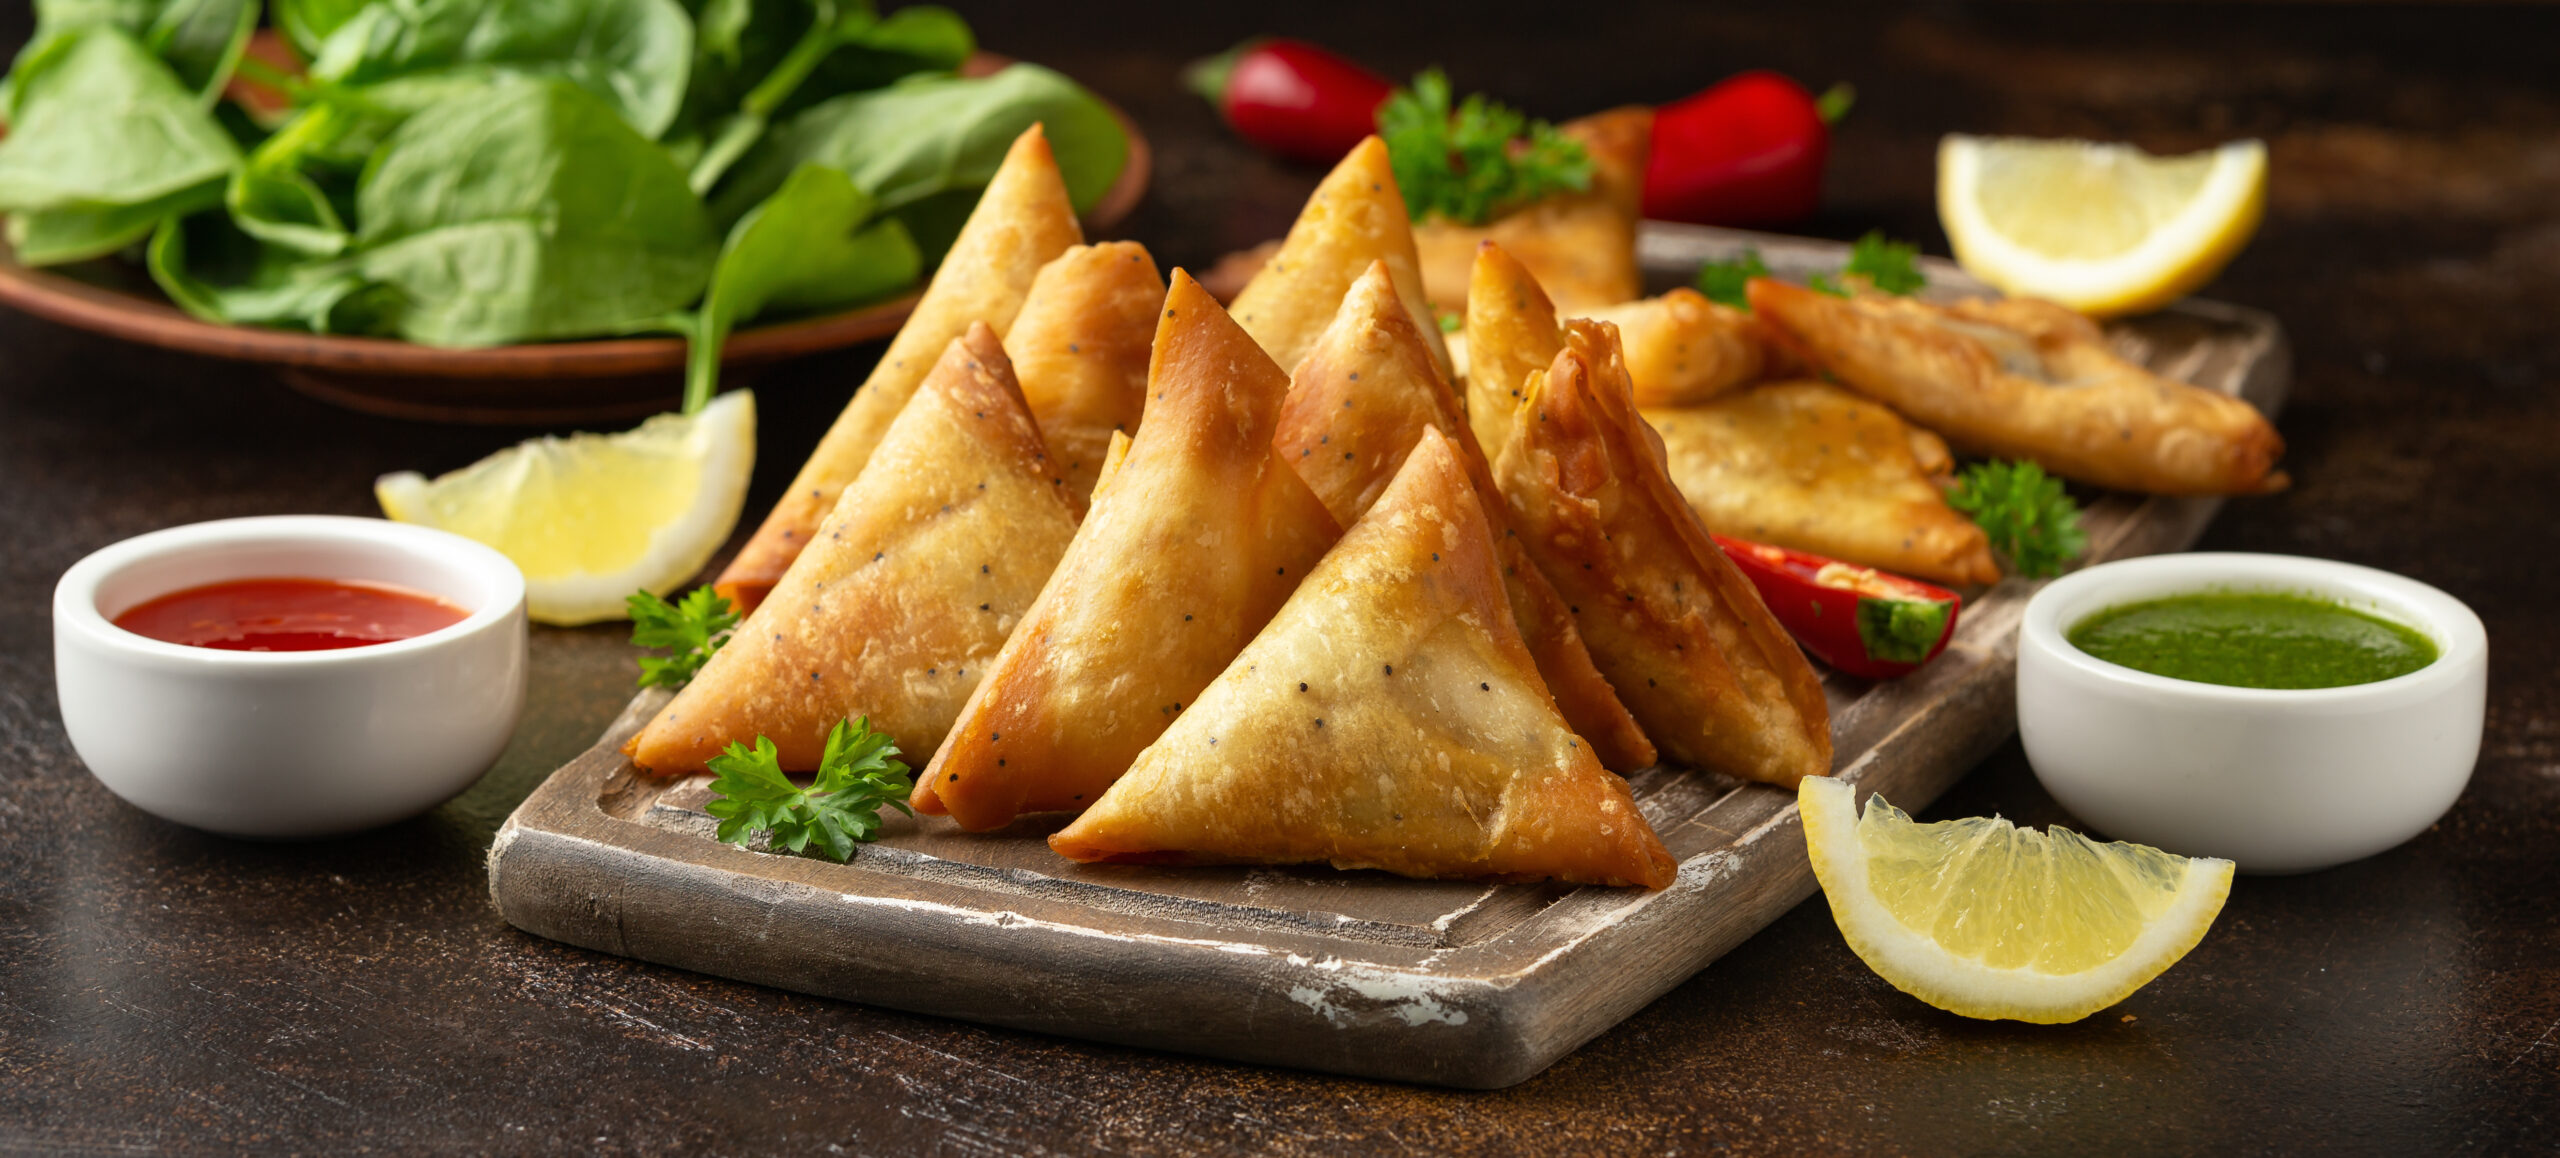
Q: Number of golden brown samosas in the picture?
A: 13